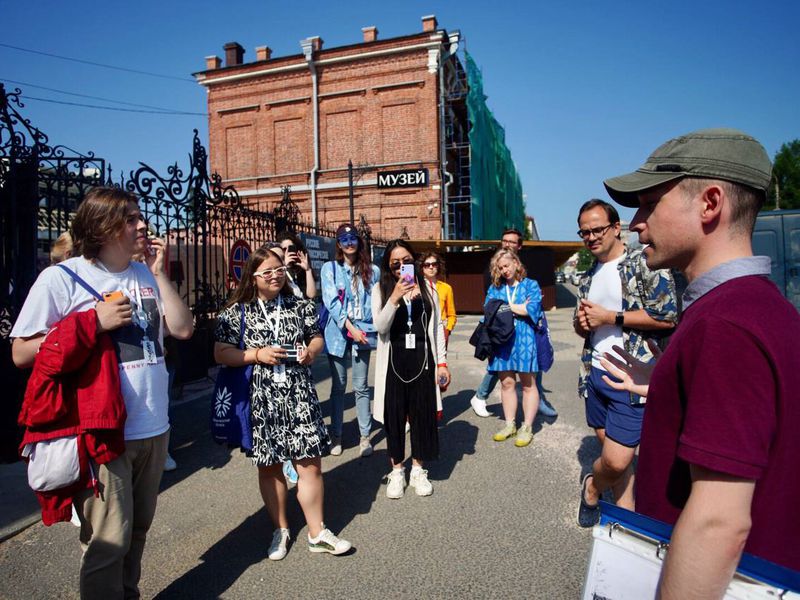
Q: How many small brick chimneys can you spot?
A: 5